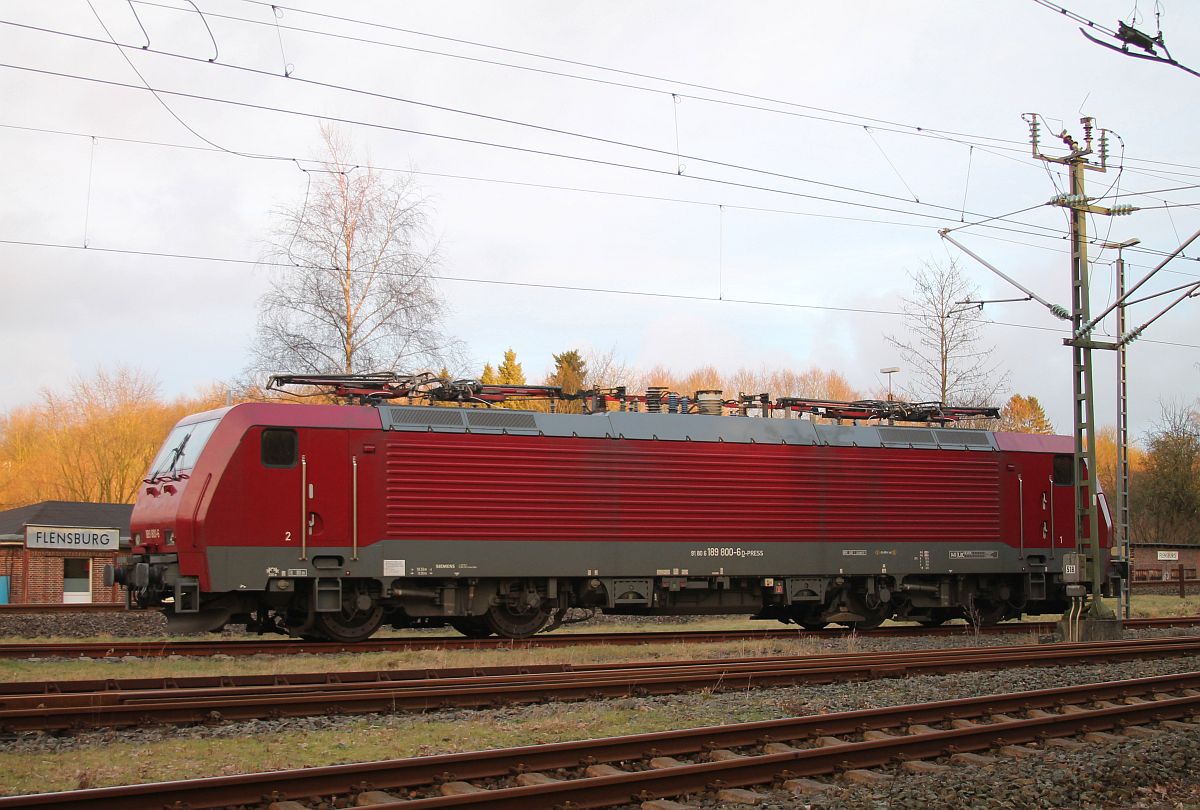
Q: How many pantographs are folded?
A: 4